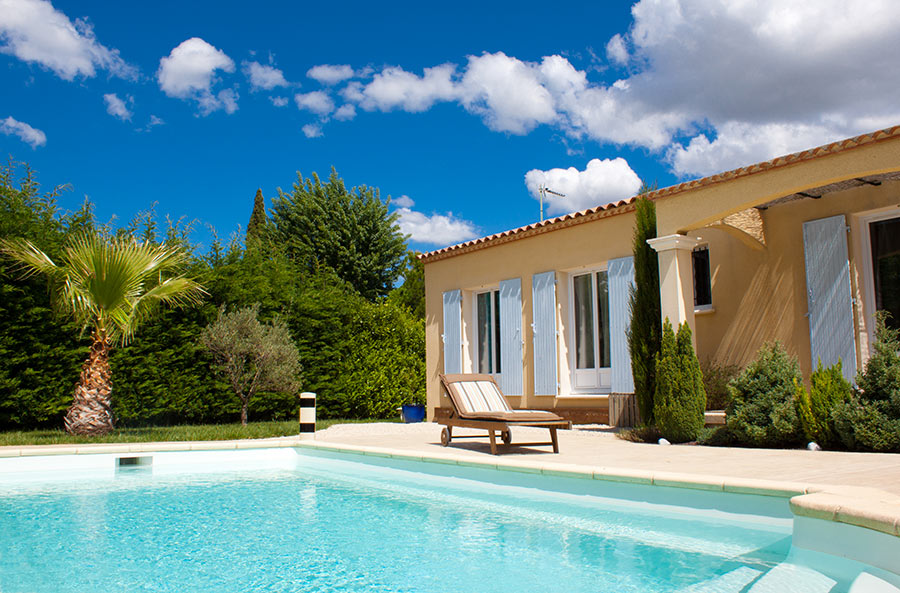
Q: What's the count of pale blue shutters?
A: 5